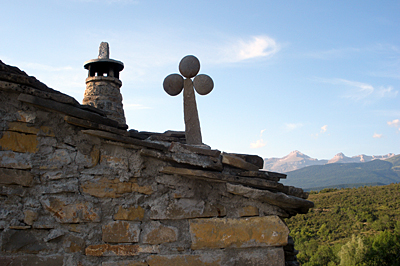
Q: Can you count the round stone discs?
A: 3